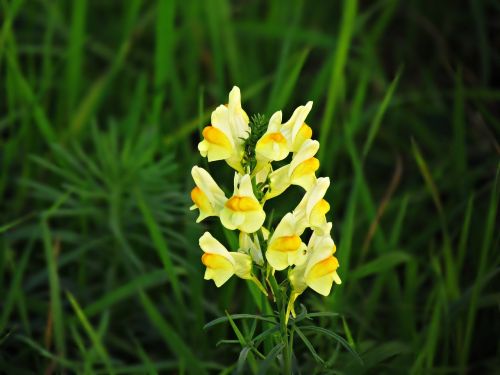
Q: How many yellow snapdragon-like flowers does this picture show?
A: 10